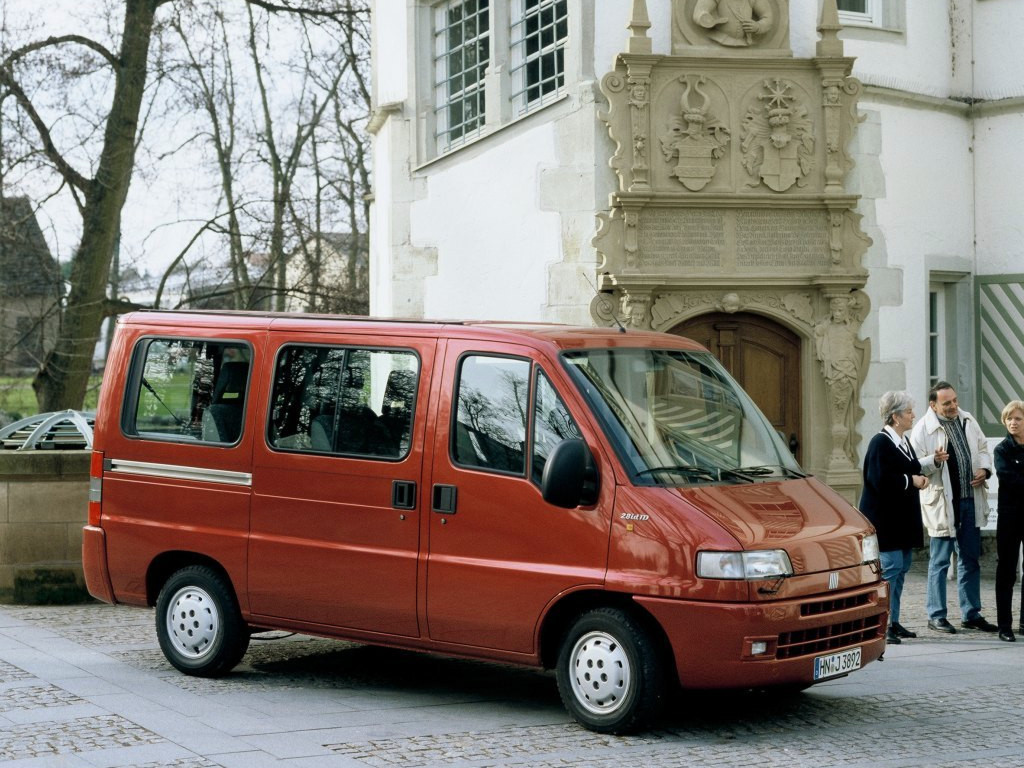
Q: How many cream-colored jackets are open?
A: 1